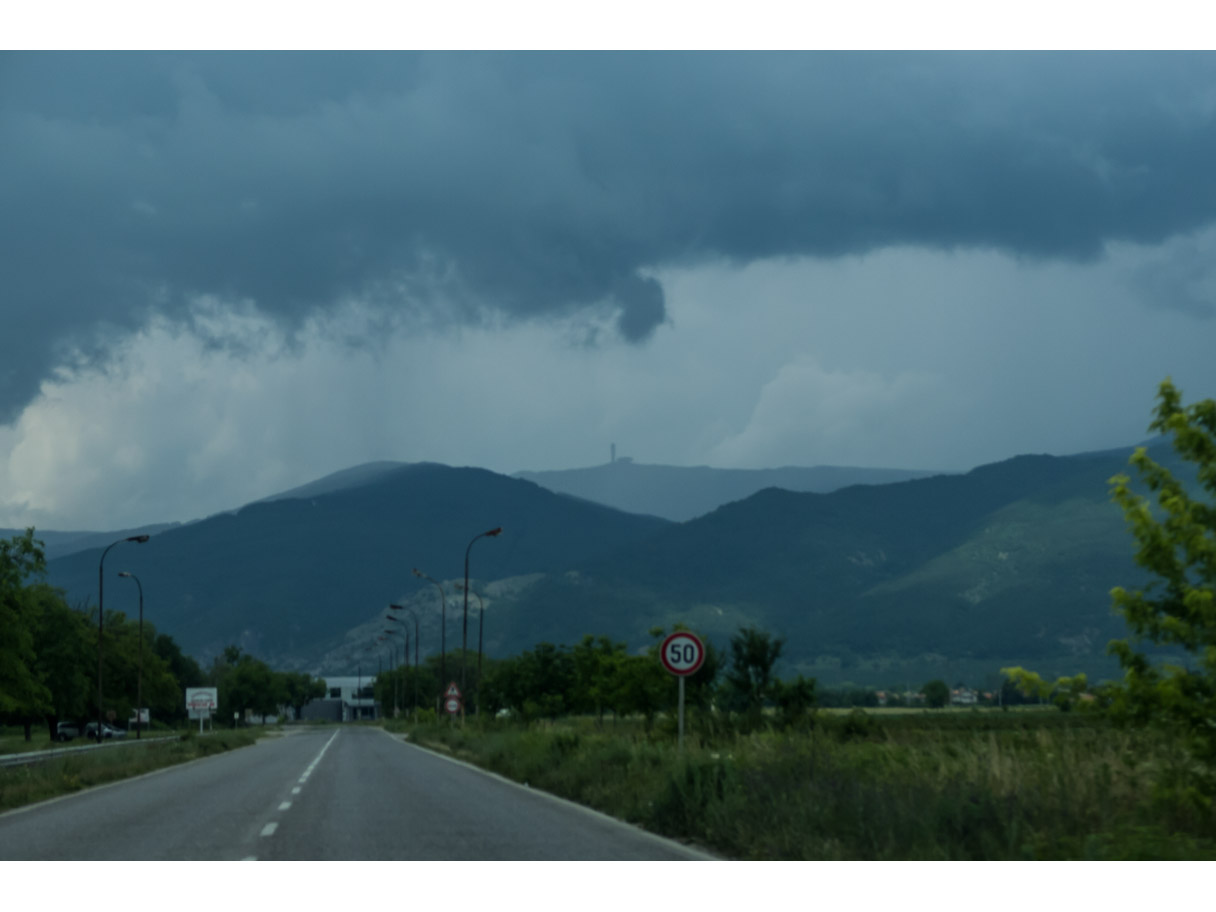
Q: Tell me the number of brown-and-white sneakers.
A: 0